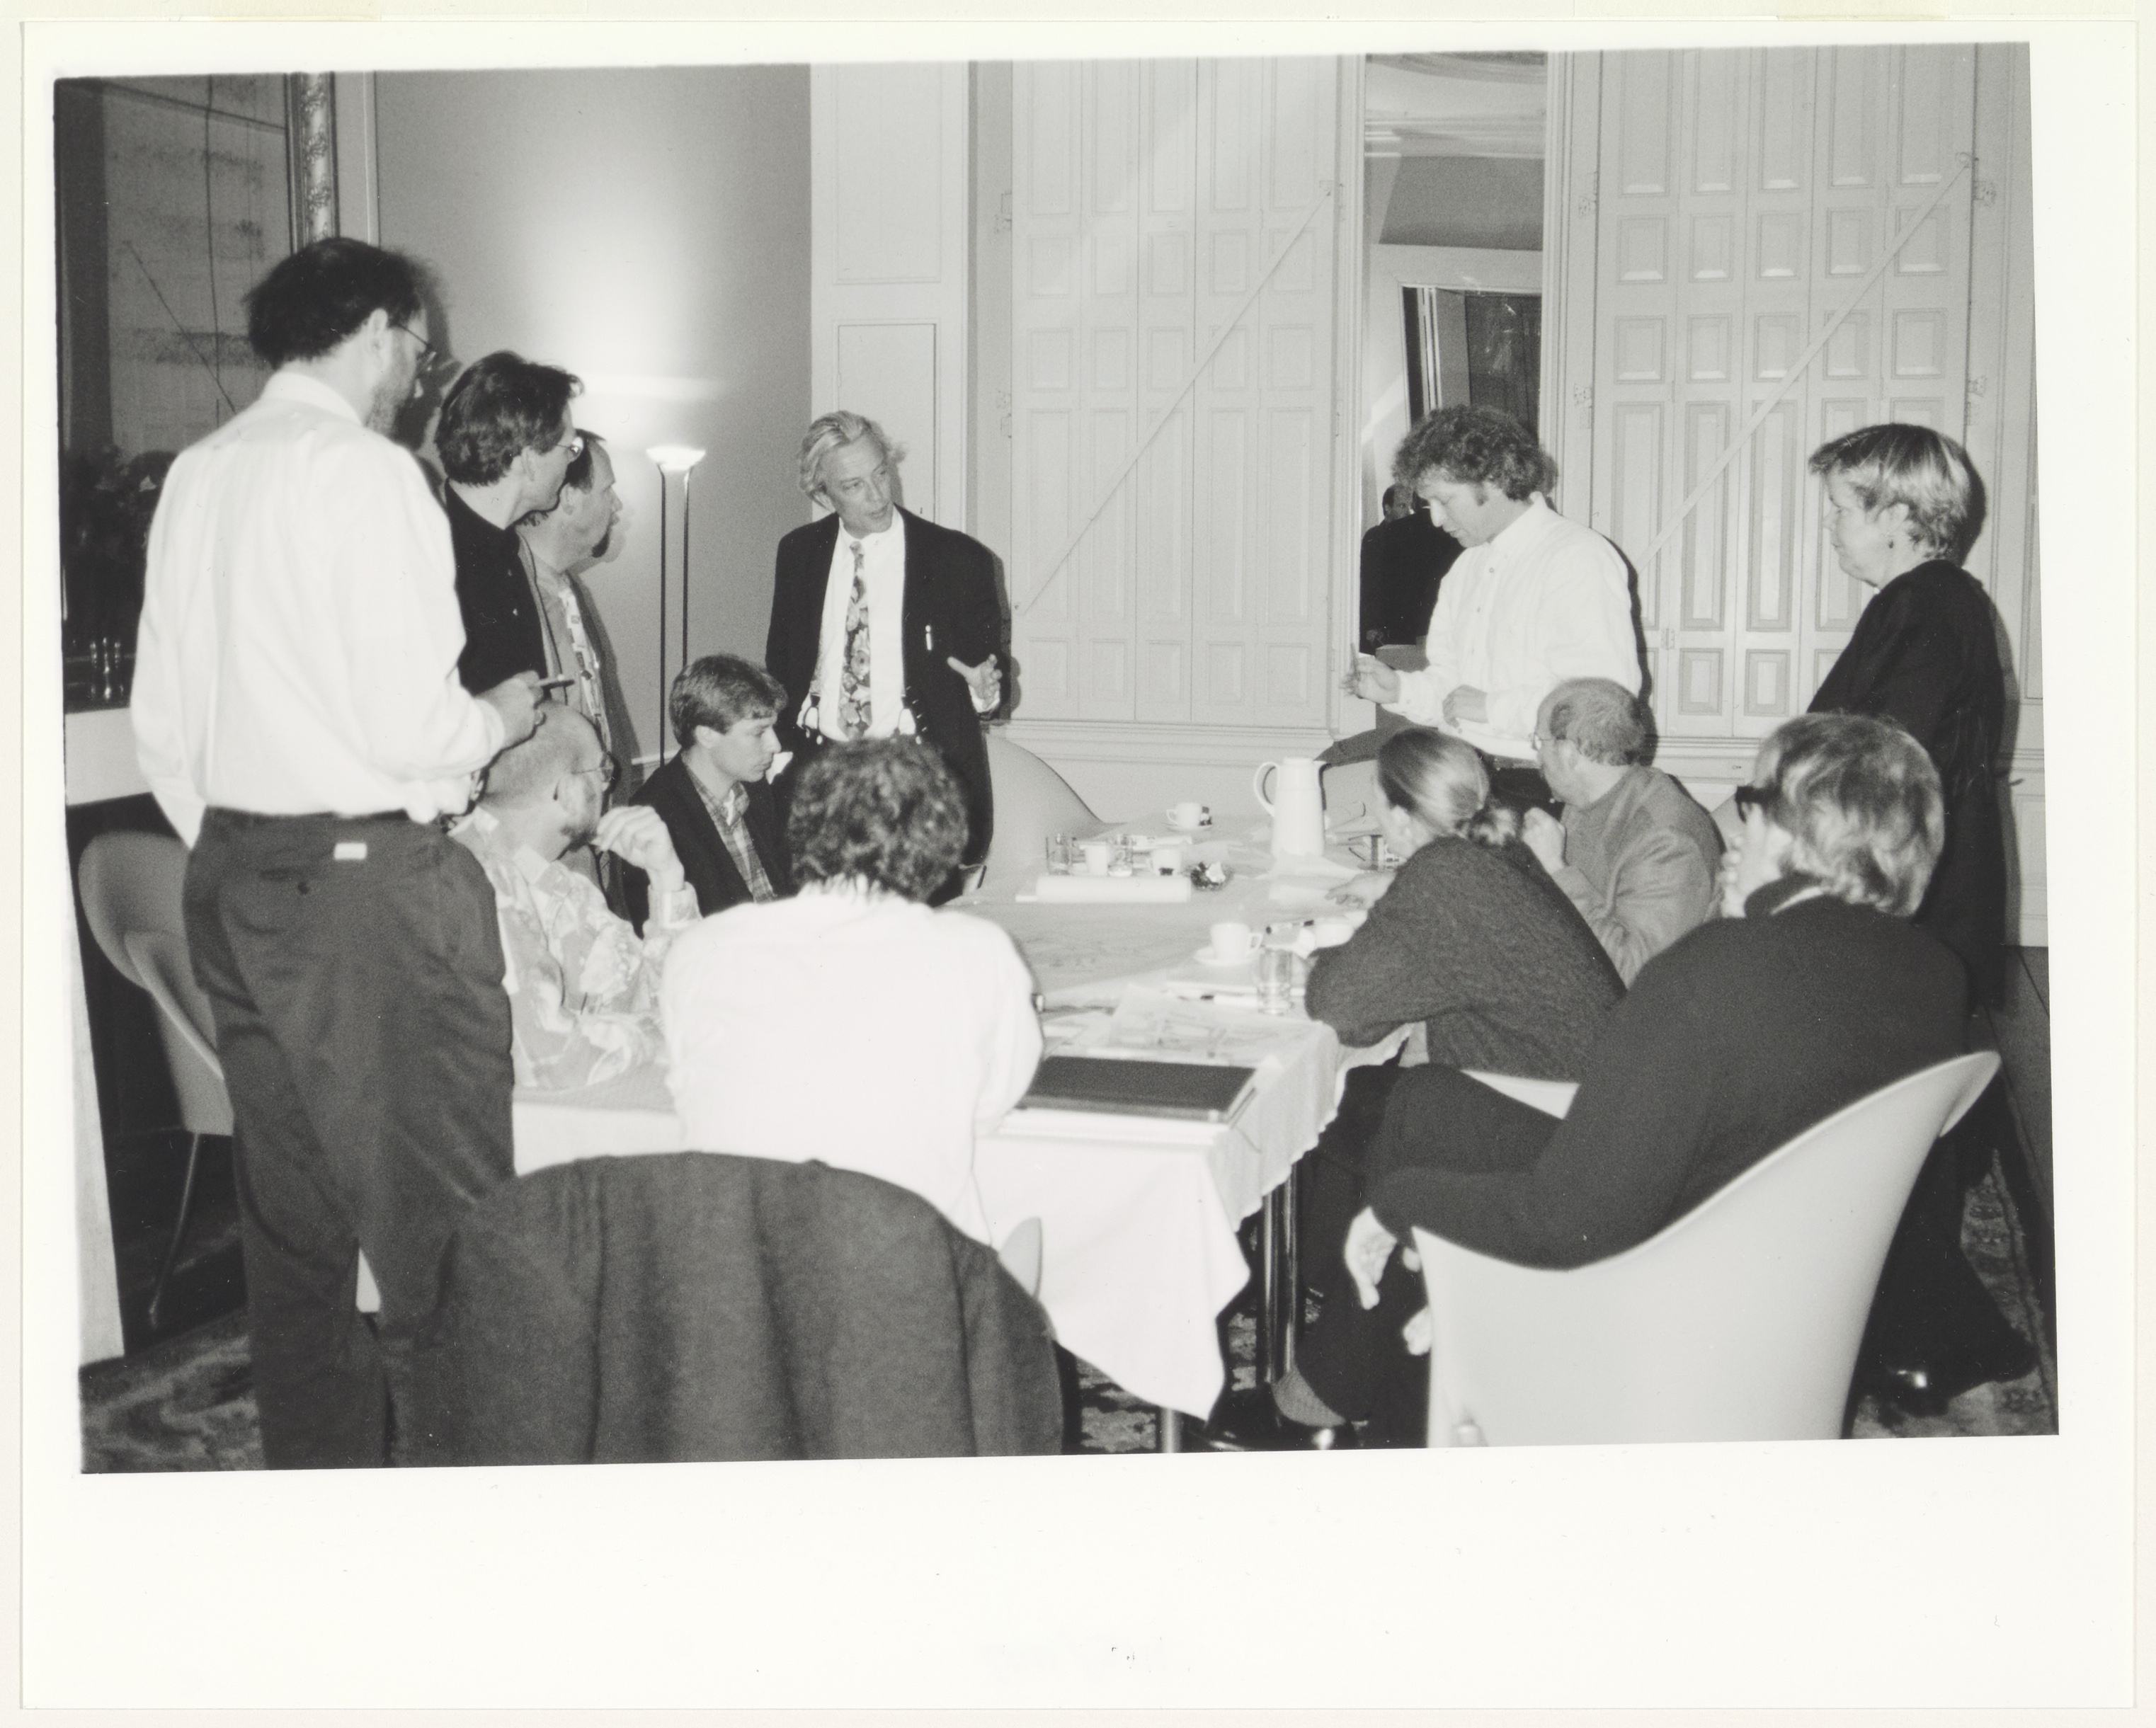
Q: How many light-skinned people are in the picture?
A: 12